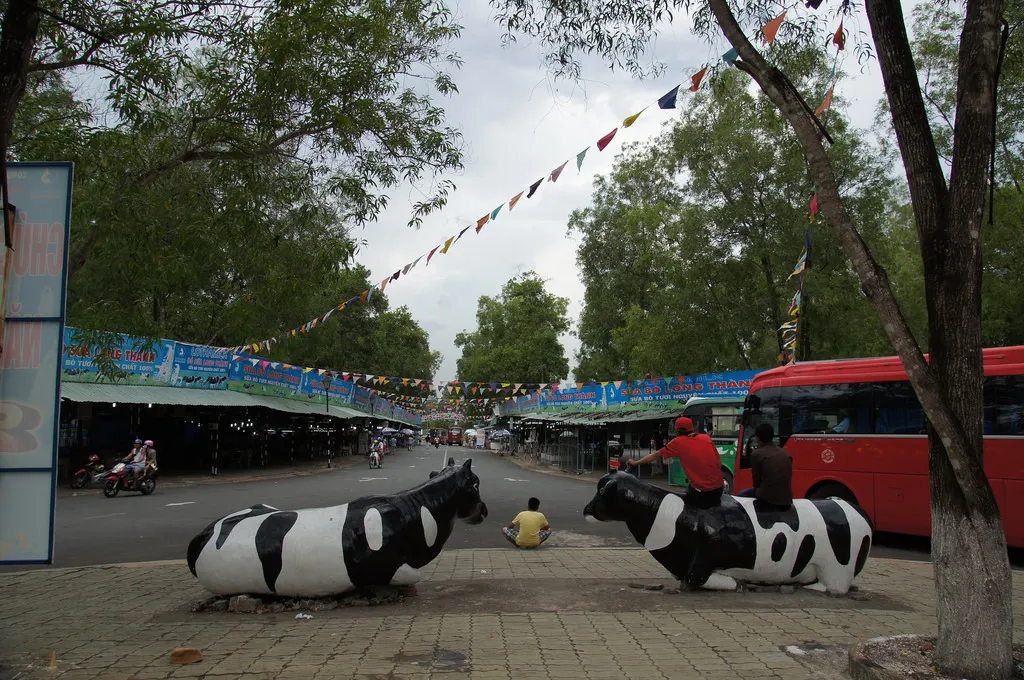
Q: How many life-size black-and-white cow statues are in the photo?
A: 2